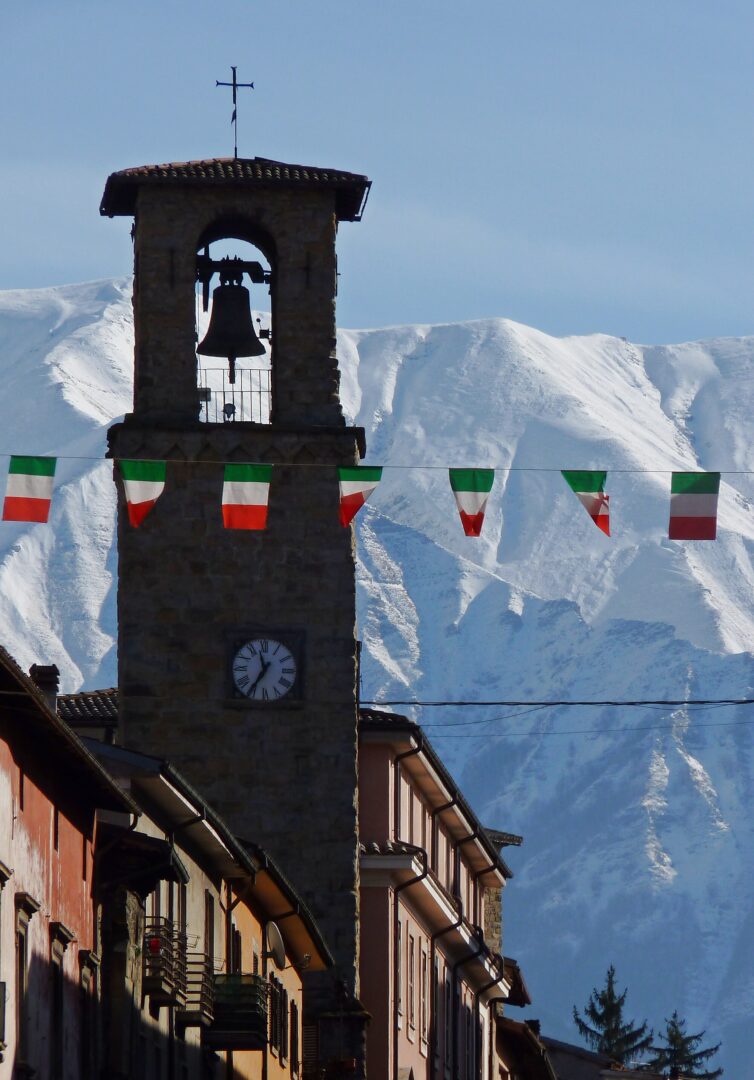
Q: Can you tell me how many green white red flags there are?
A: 7